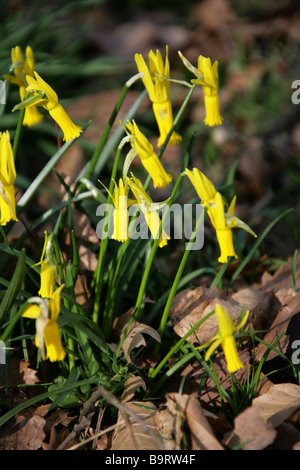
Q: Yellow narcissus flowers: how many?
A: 13